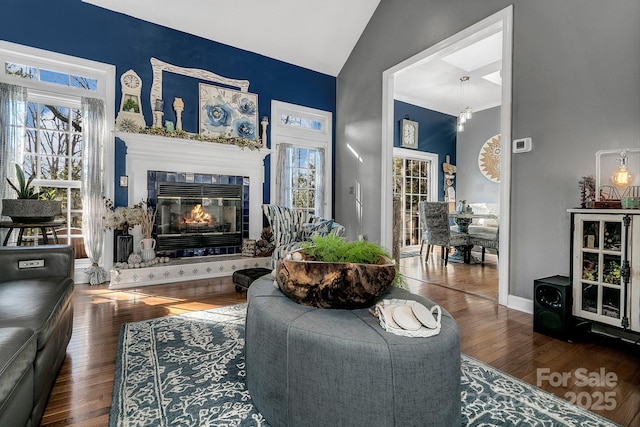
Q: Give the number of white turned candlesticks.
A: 3